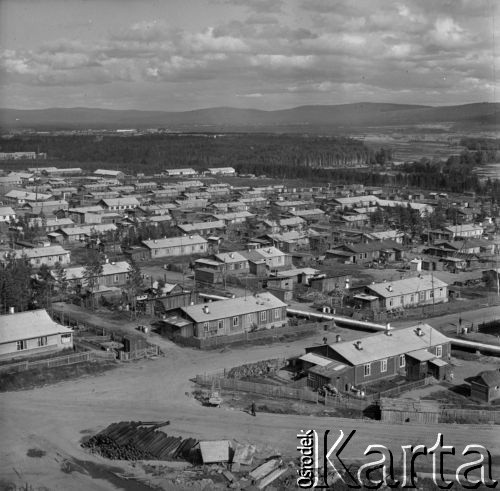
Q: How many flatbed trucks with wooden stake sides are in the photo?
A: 0